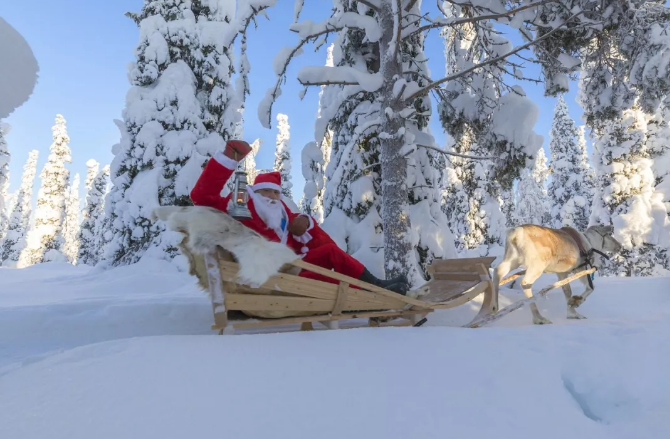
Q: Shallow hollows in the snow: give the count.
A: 1